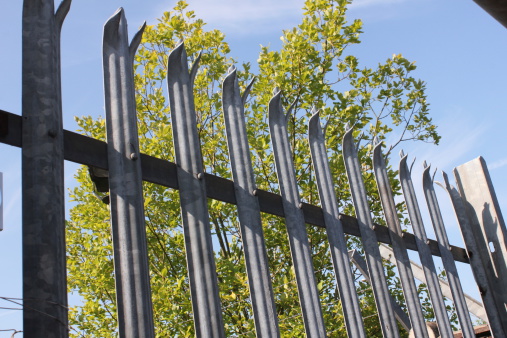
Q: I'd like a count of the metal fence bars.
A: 11